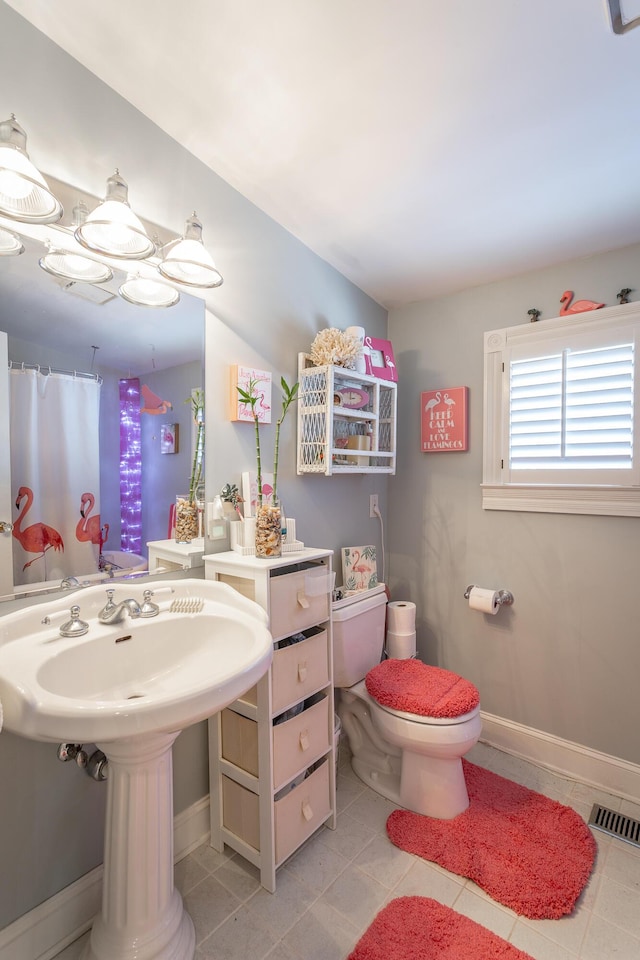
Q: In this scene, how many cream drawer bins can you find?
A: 4